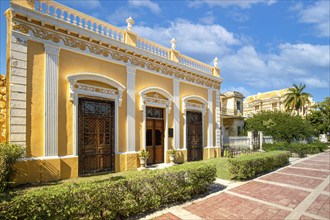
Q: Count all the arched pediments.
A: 3